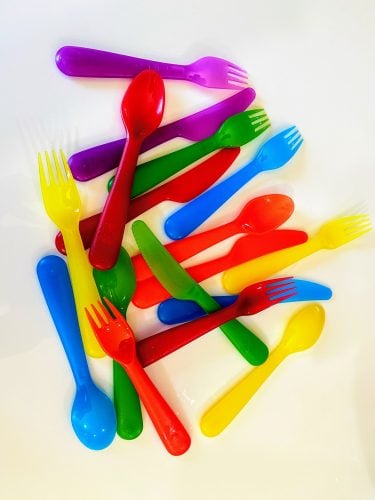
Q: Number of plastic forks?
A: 7